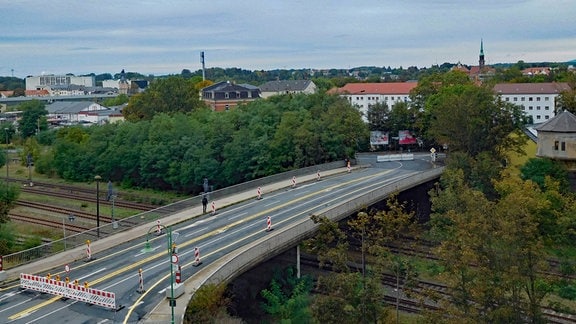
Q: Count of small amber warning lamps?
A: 8